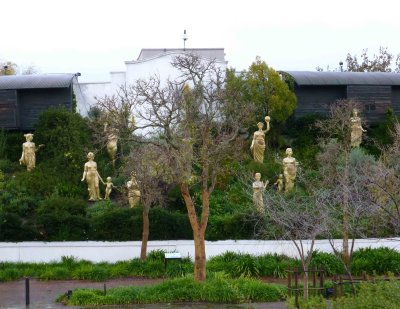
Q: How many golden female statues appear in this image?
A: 8